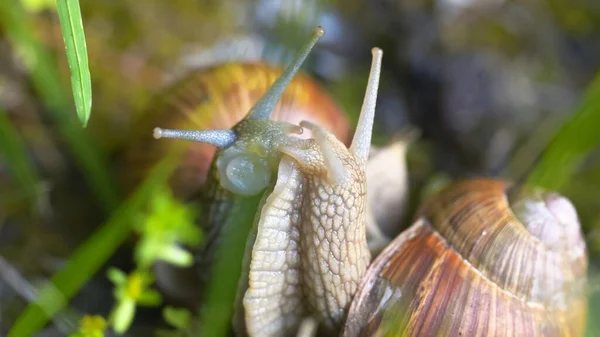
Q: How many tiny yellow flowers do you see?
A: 2